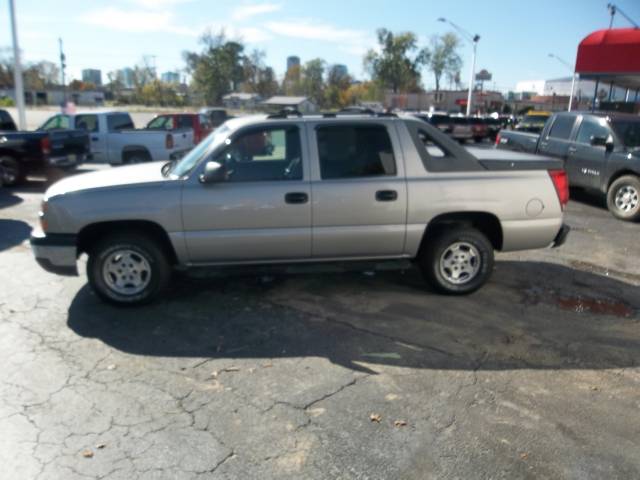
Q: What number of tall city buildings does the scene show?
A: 5